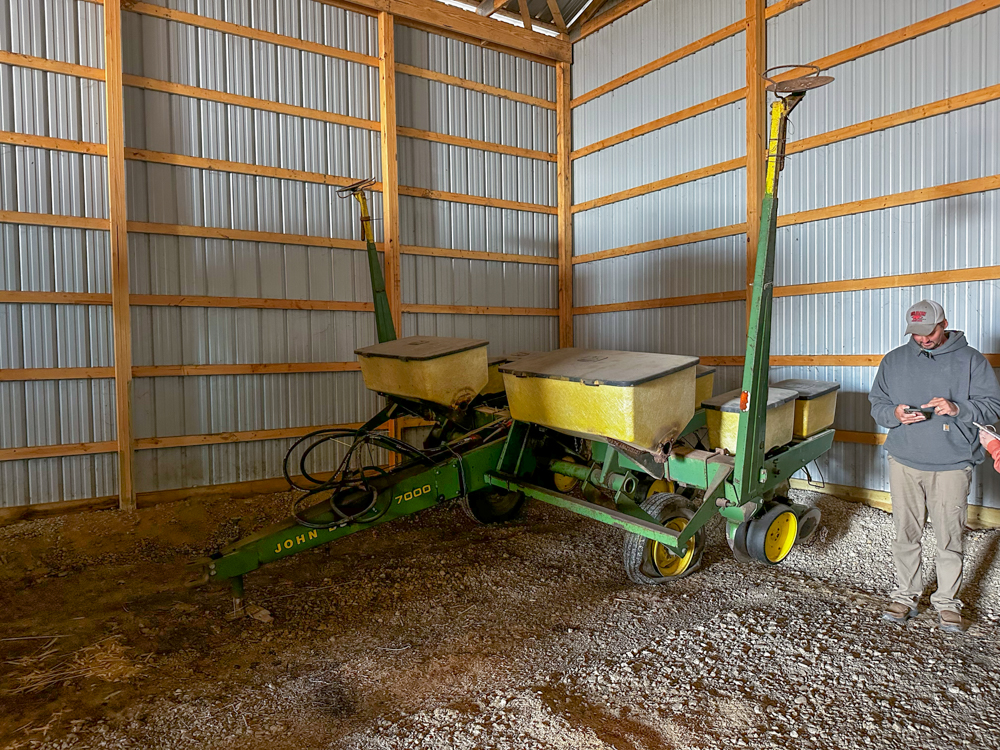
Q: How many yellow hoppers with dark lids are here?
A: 6